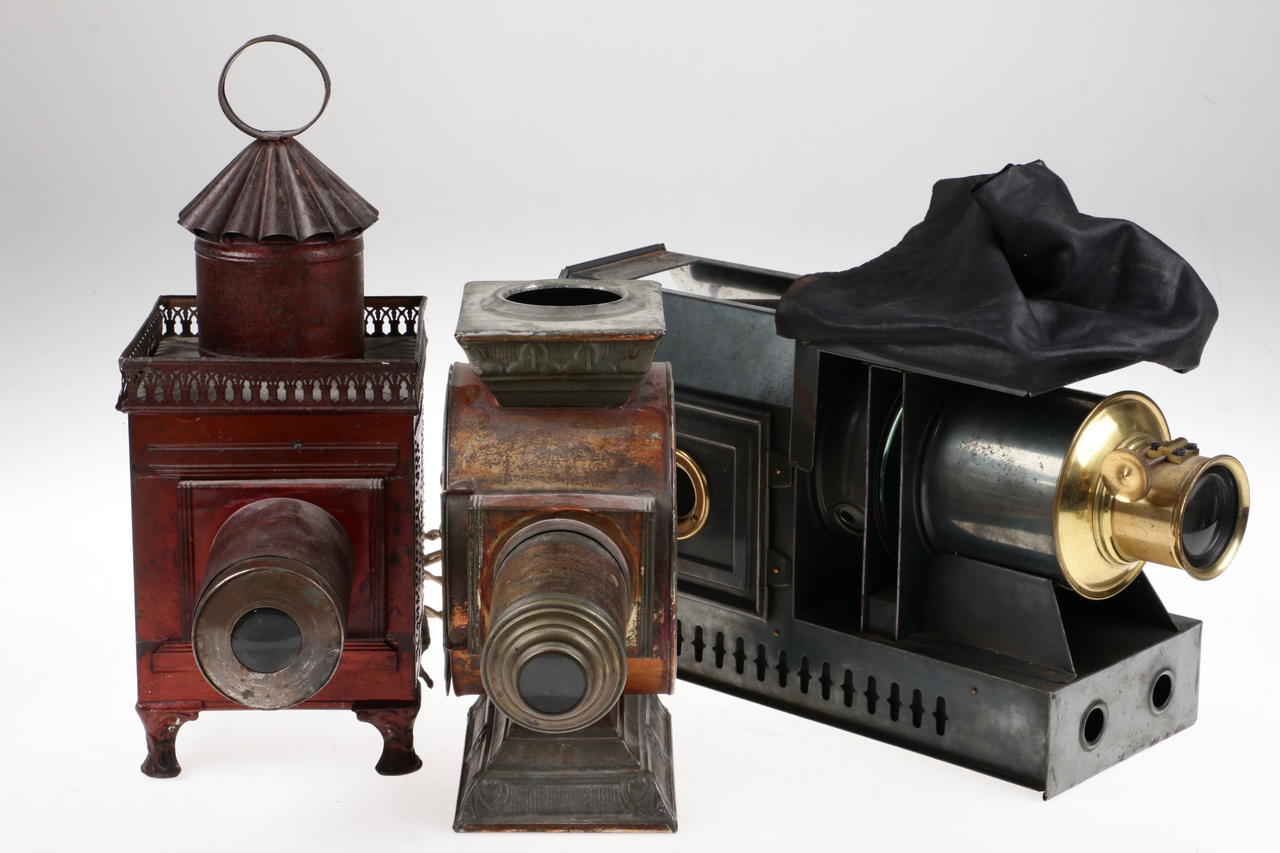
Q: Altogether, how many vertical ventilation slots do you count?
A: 13